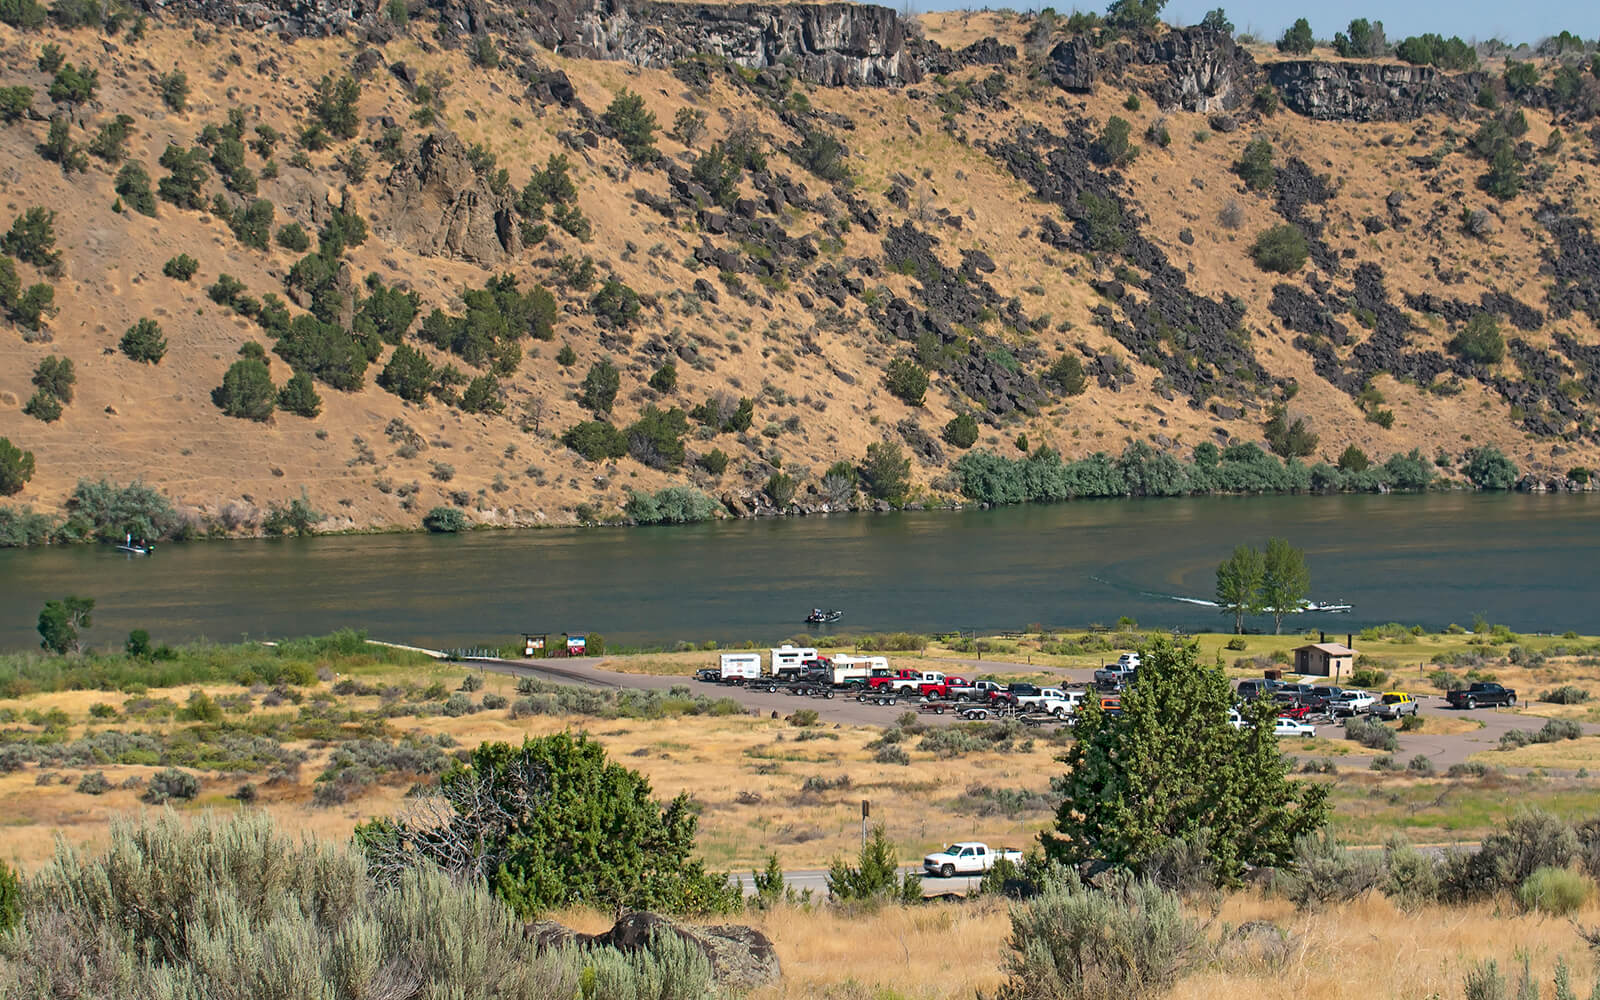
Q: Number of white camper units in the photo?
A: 3